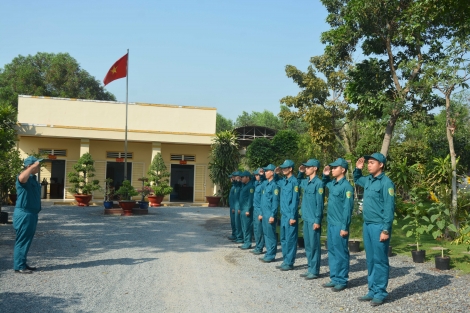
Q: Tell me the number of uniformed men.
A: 10